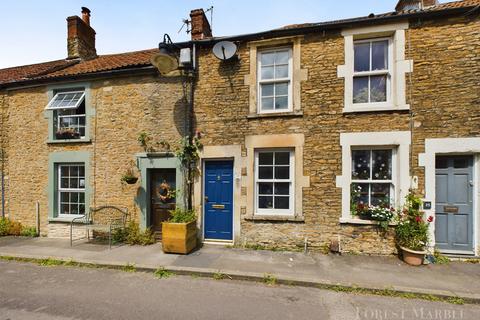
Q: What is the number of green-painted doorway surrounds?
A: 1